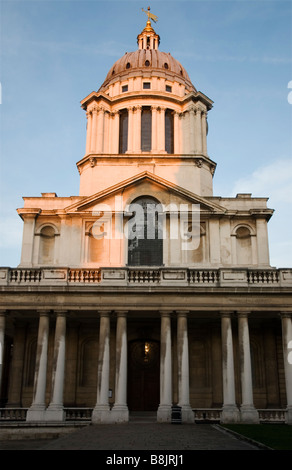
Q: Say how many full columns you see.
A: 8